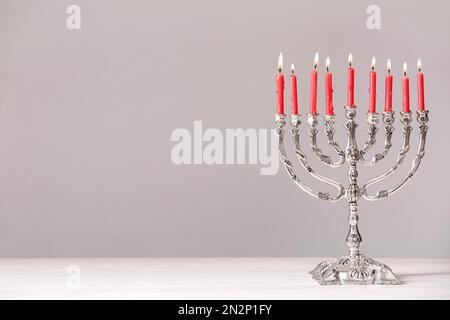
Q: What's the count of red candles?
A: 9